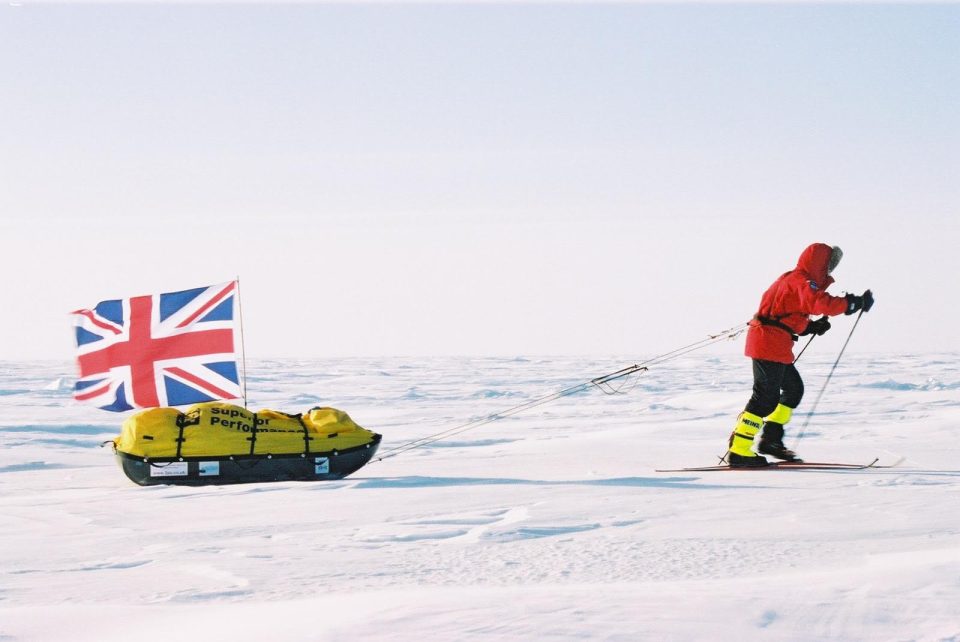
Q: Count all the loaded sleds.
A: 1